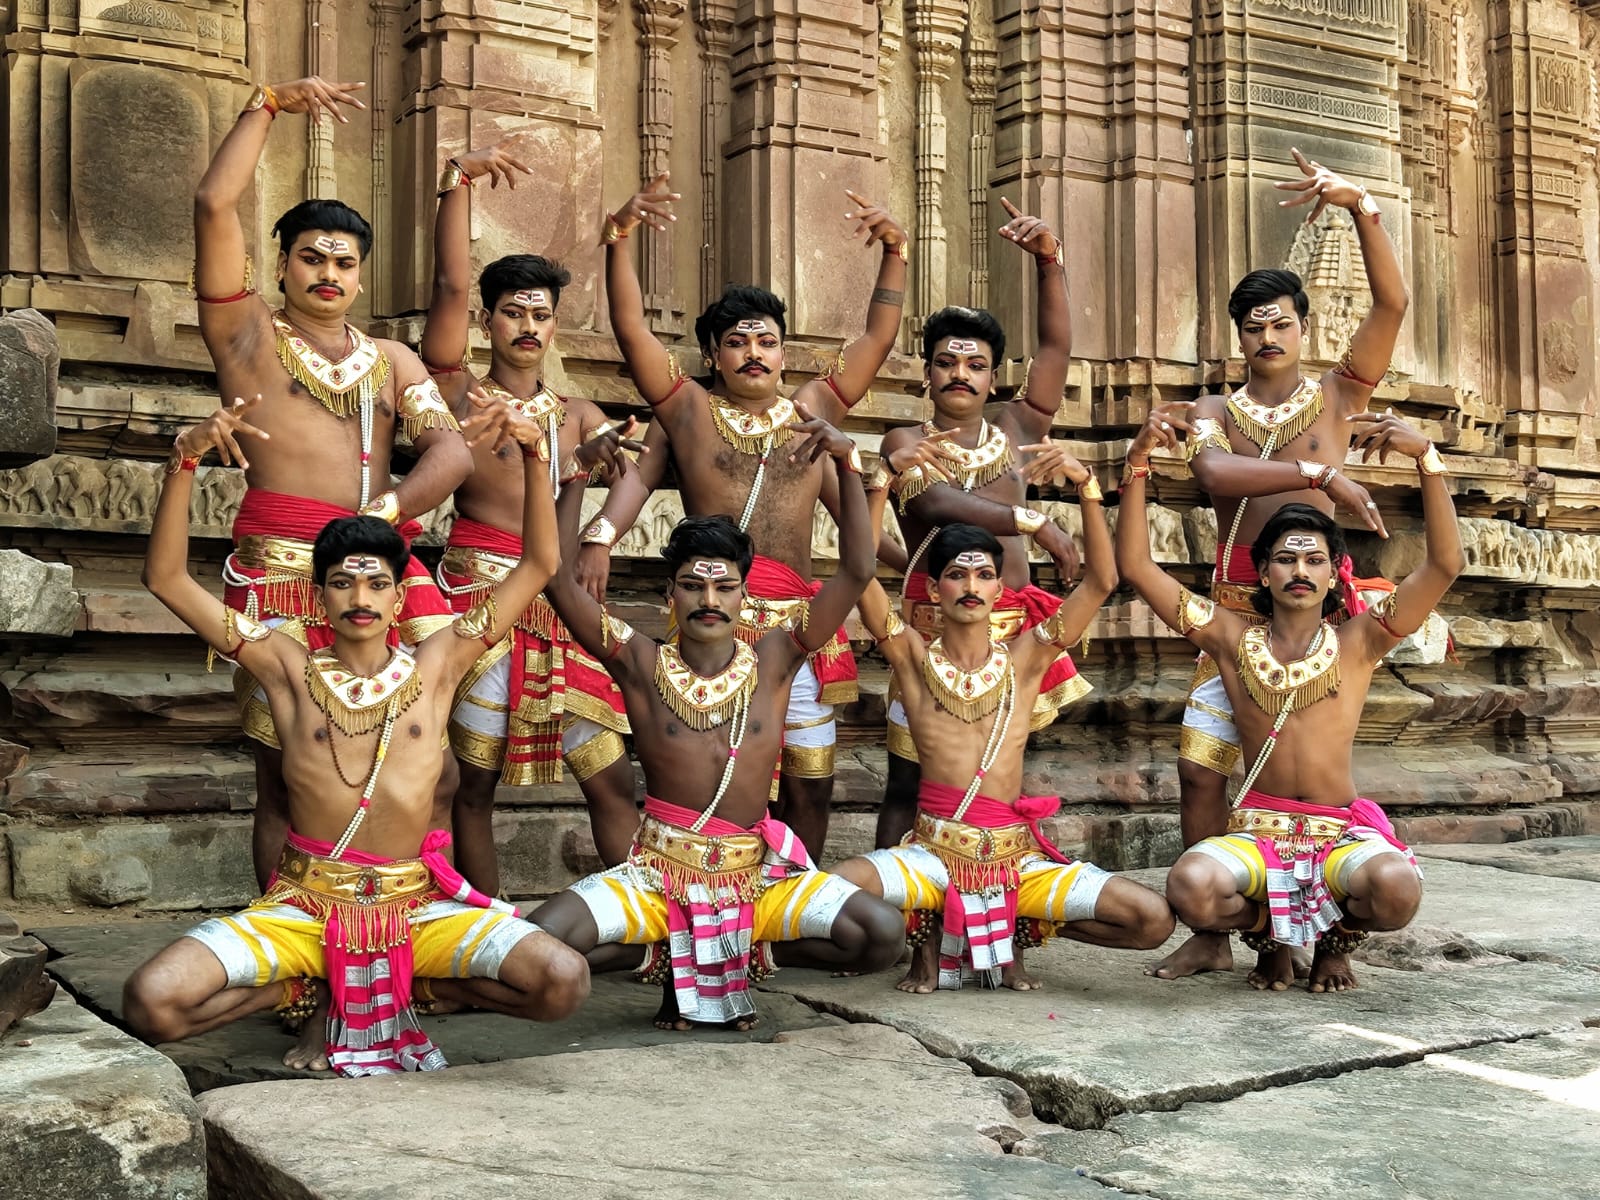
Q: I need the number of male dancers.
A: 9